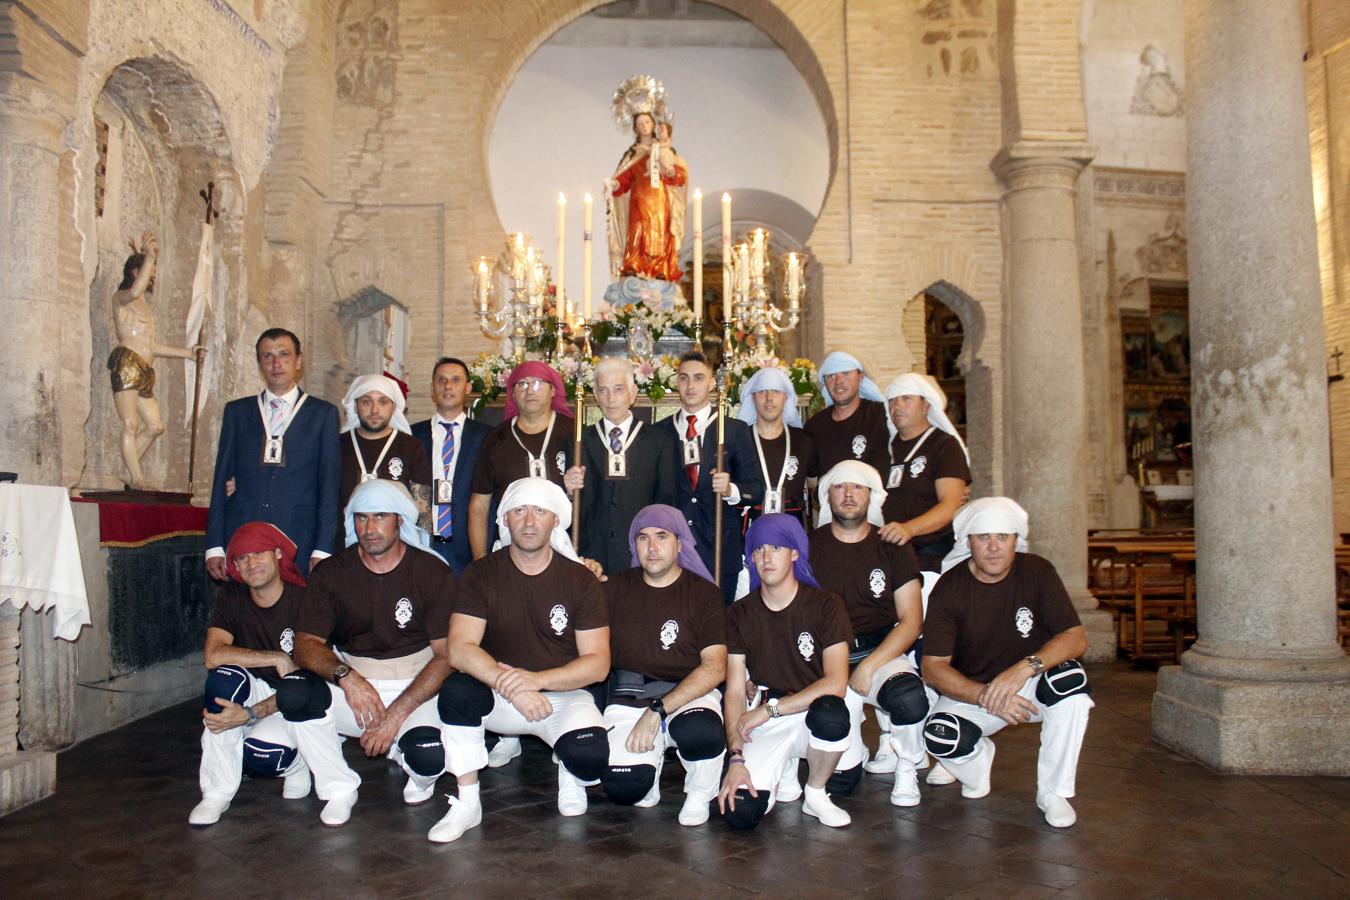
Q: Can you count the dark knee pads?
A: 14